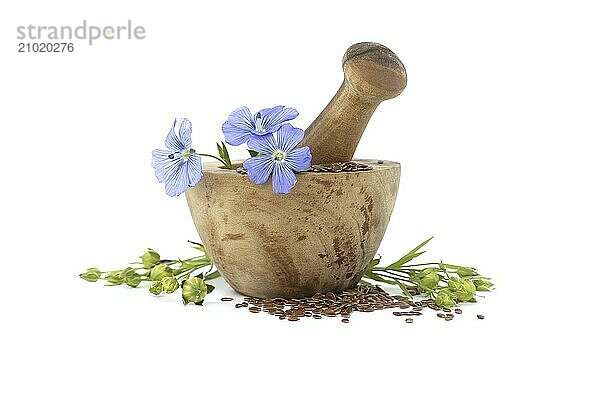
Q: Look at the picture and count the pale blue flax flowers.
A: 3